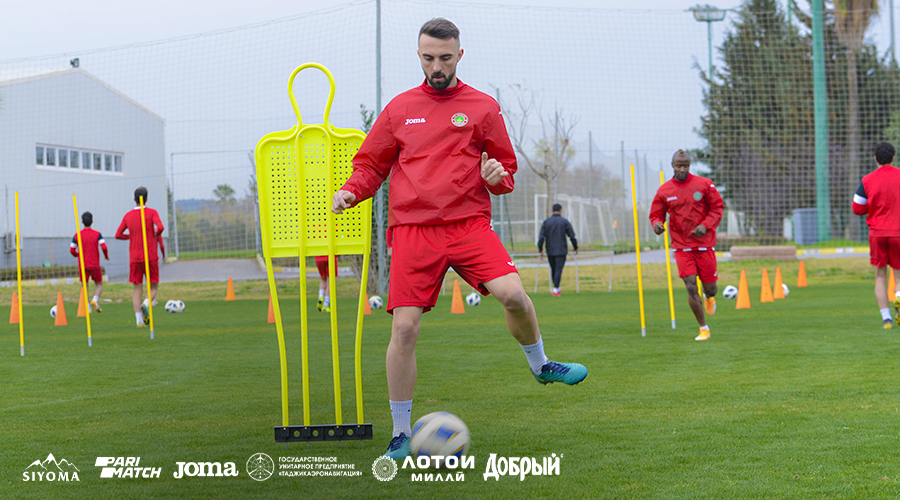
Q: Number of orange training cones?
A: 12